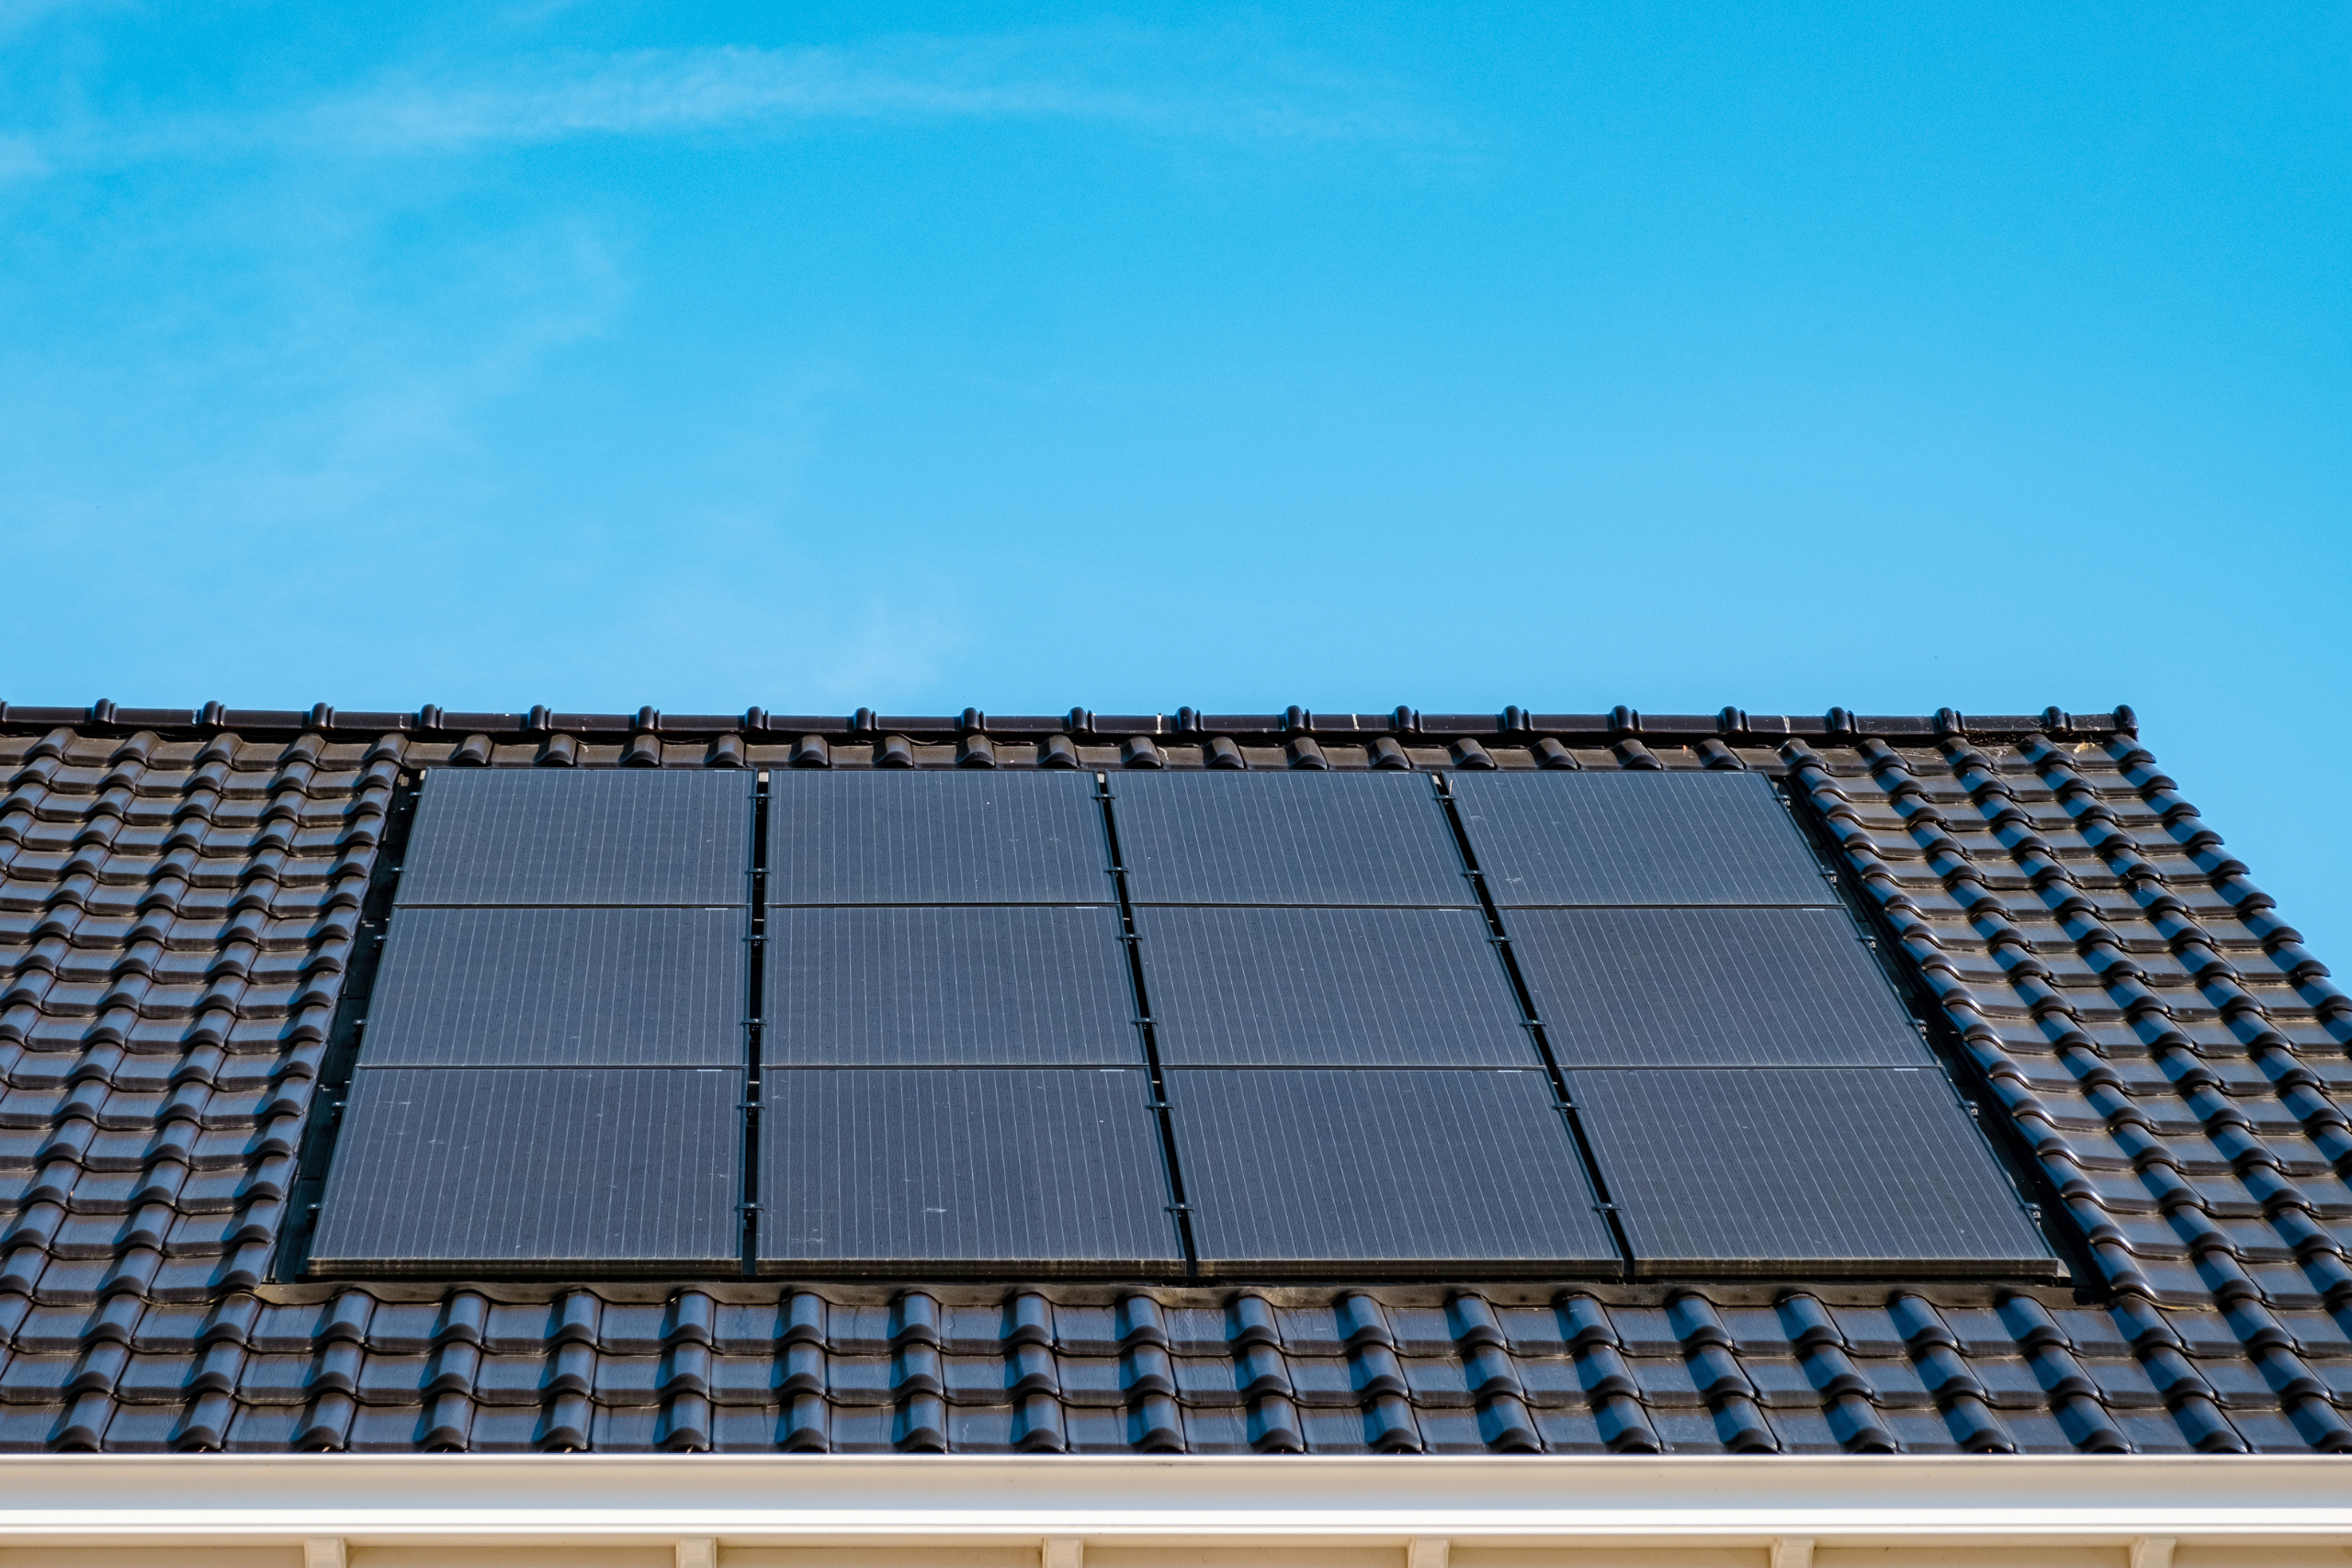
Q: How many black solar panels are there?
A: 12